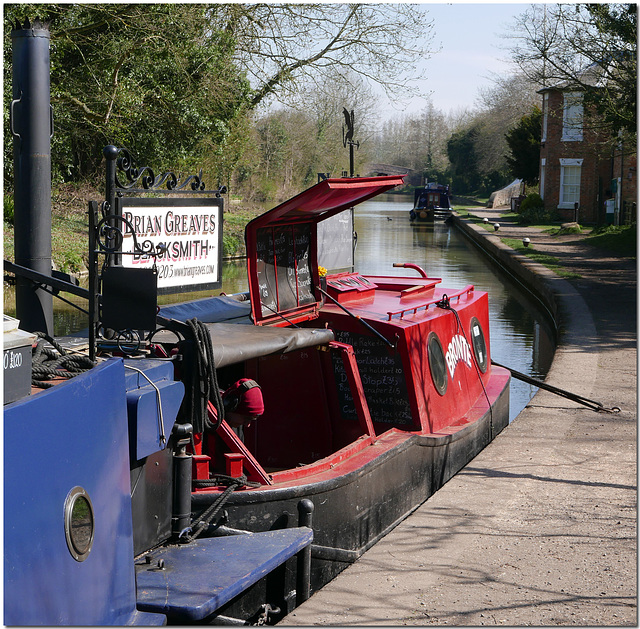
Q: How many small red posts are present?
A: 2